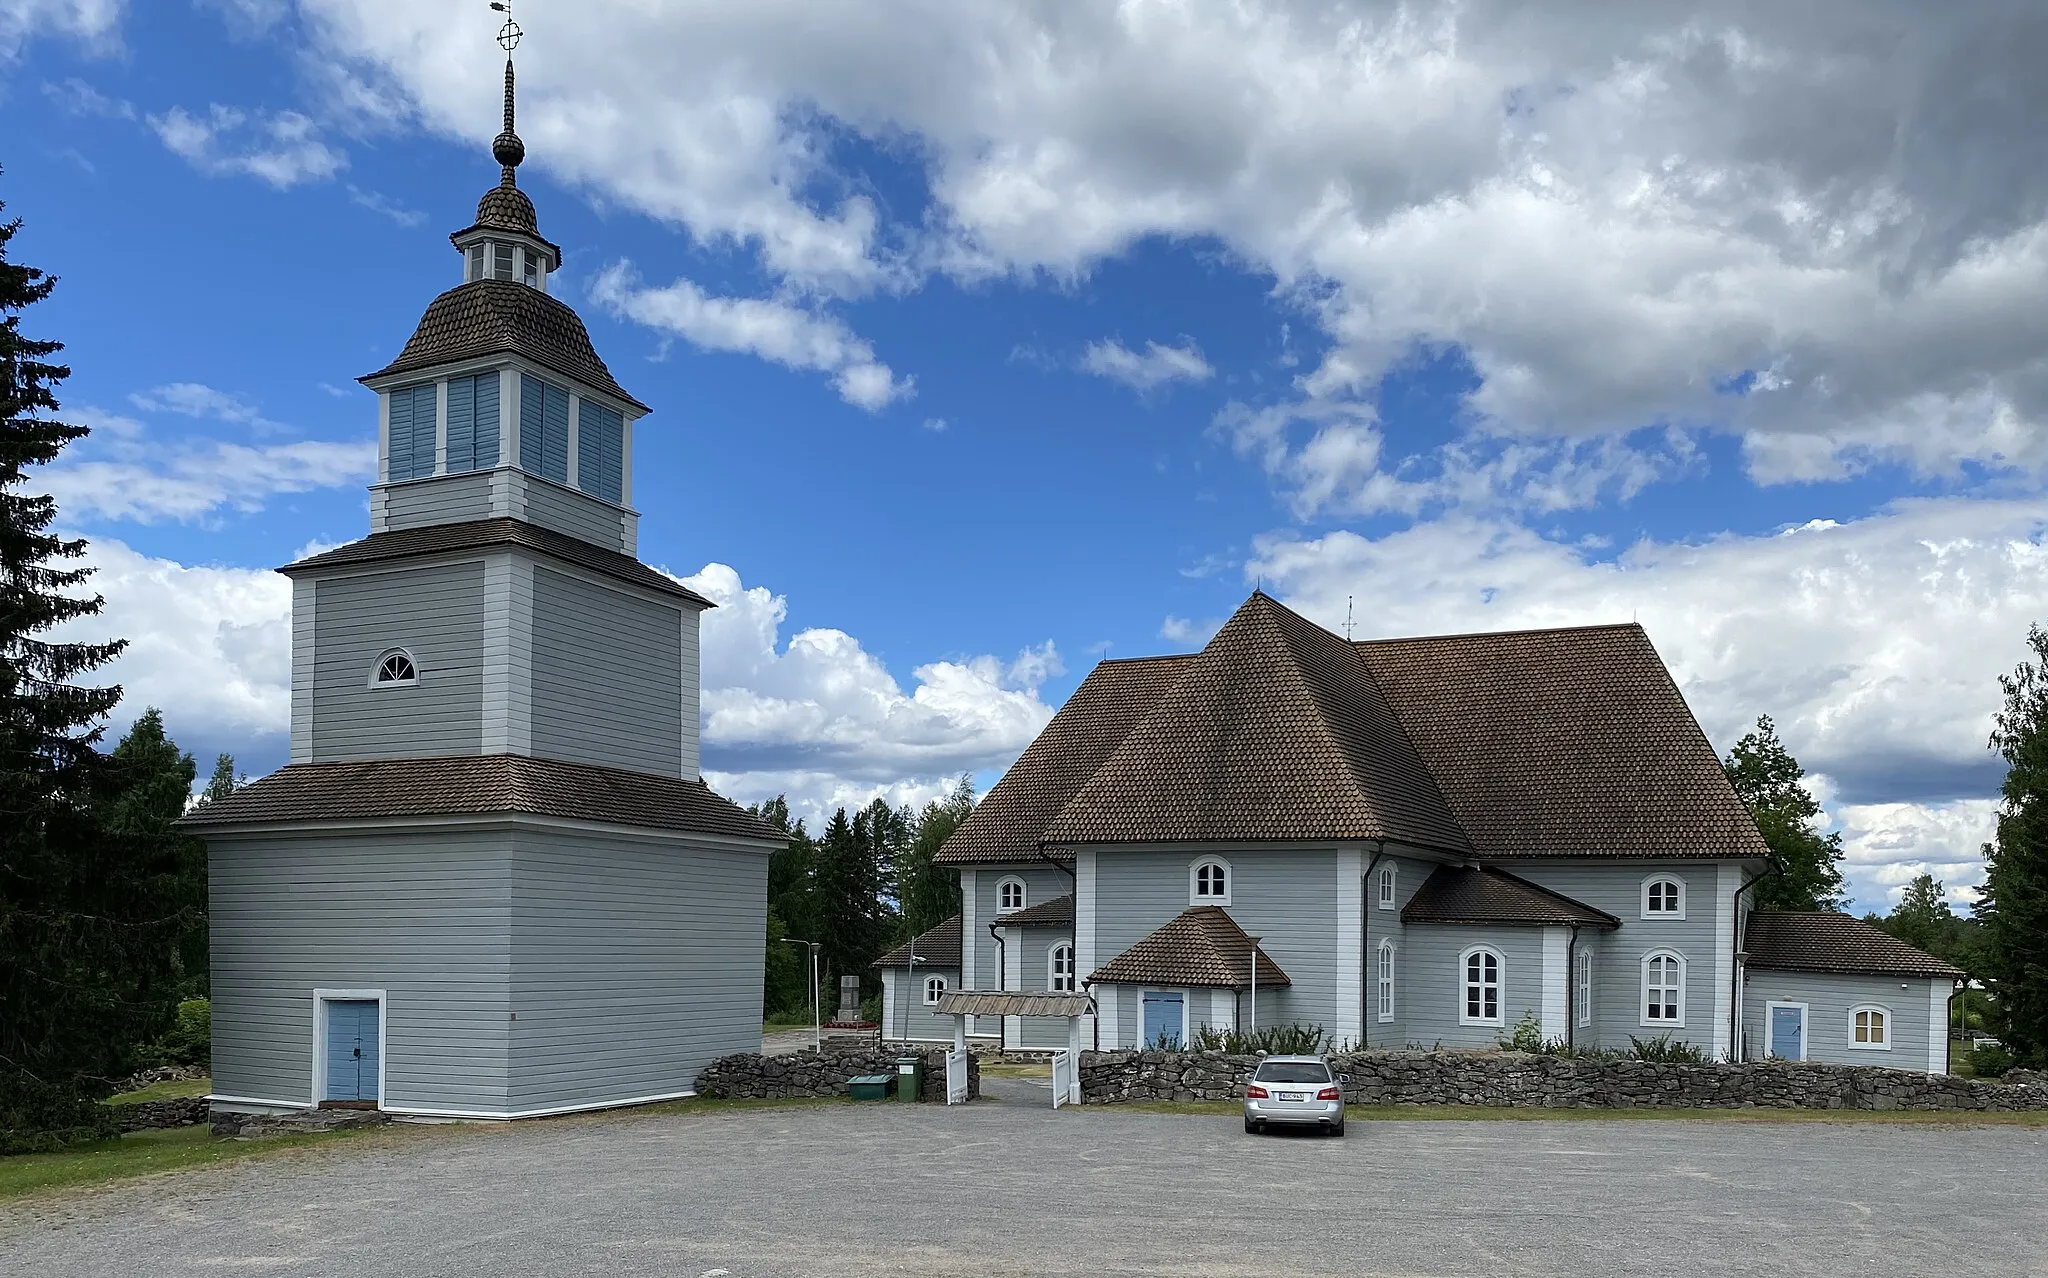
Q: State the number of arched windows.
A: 12